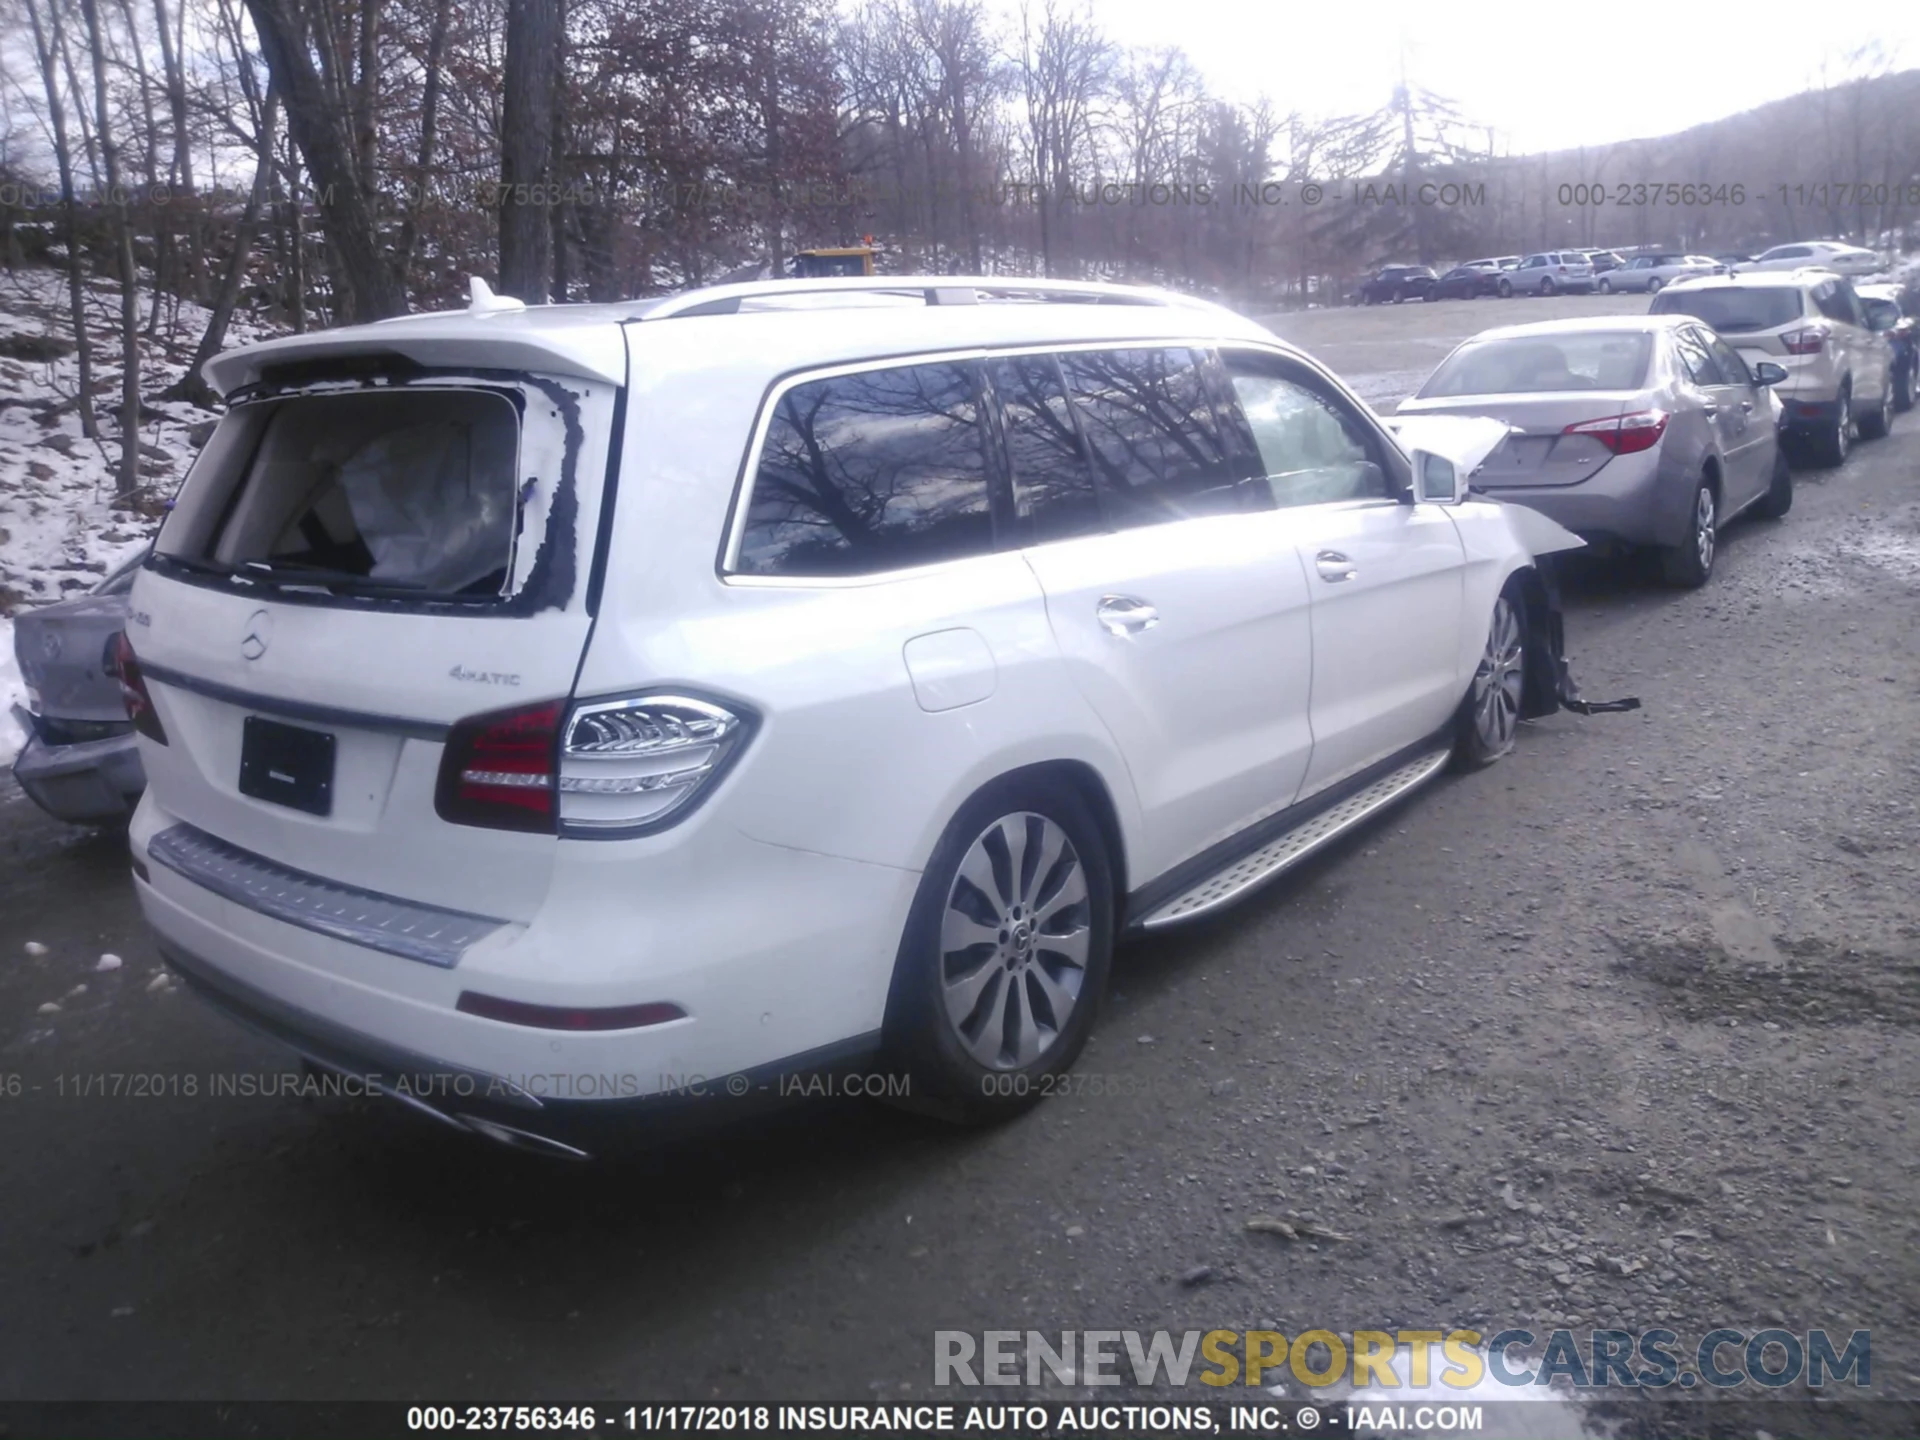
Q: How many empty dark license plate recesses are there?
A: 1